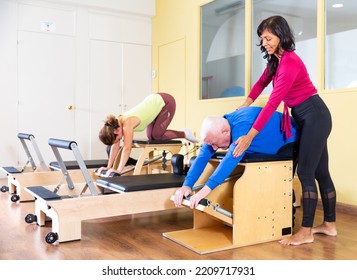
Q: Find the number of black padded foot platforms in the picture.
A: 2